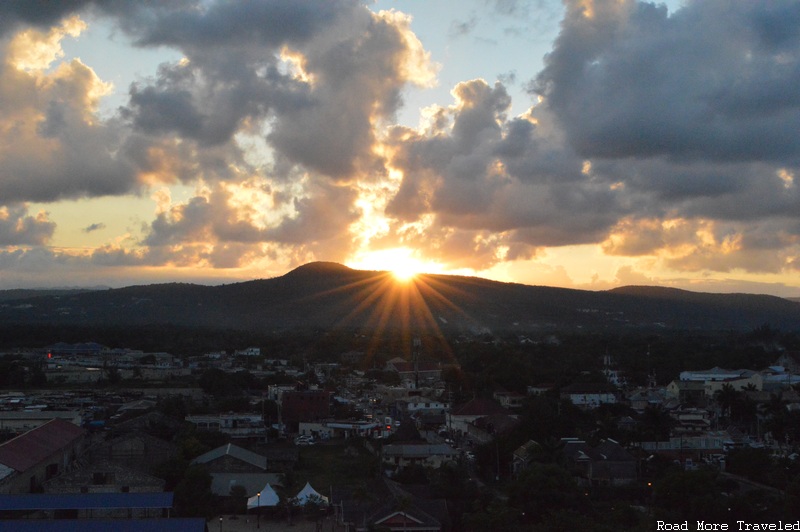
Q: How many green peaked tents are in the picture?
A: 0